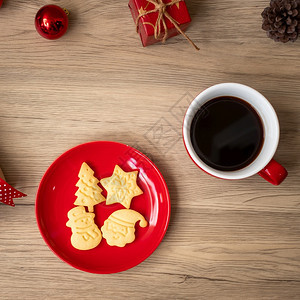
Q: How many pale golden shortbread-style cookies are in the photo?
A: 4